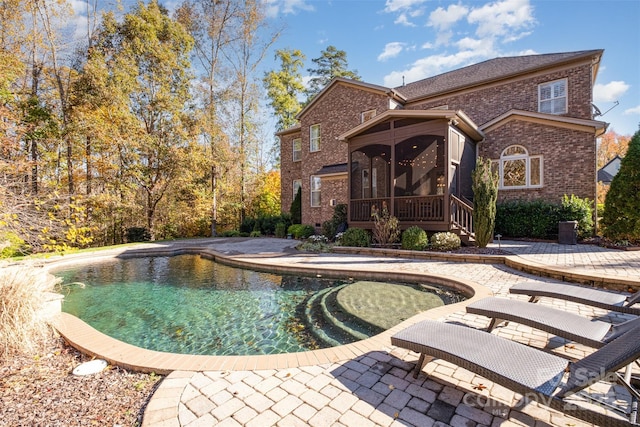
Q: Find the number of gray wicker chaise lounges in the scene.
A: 3